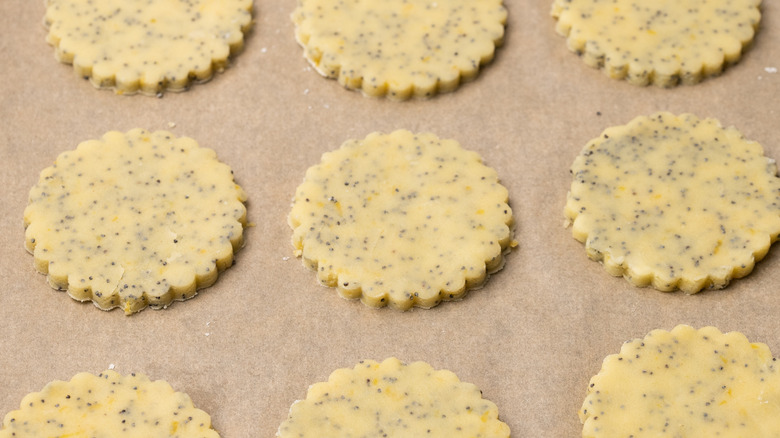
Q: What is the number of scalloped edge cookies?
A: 9